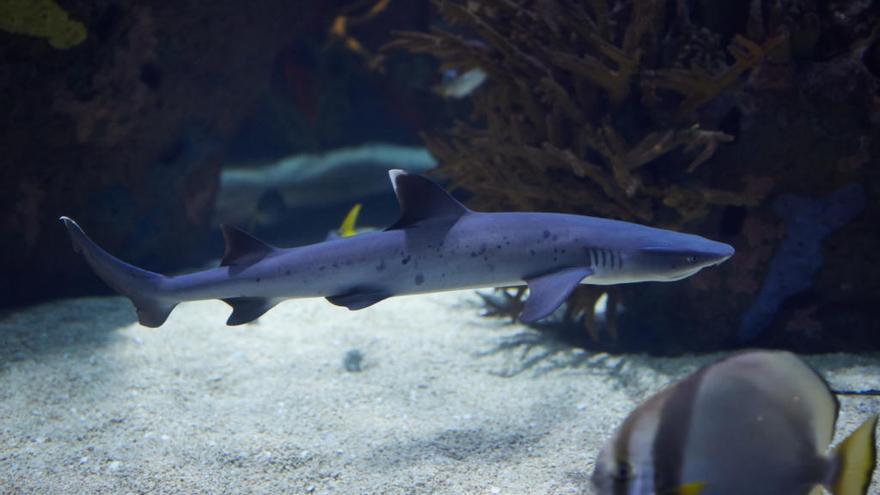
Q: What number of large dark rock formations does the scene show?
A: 2